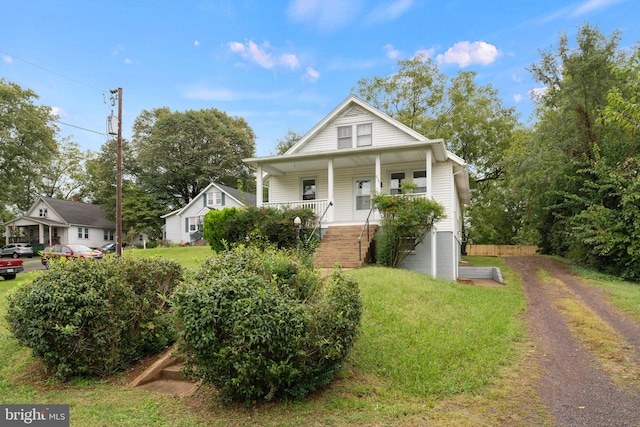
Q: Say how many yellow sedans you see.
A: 0